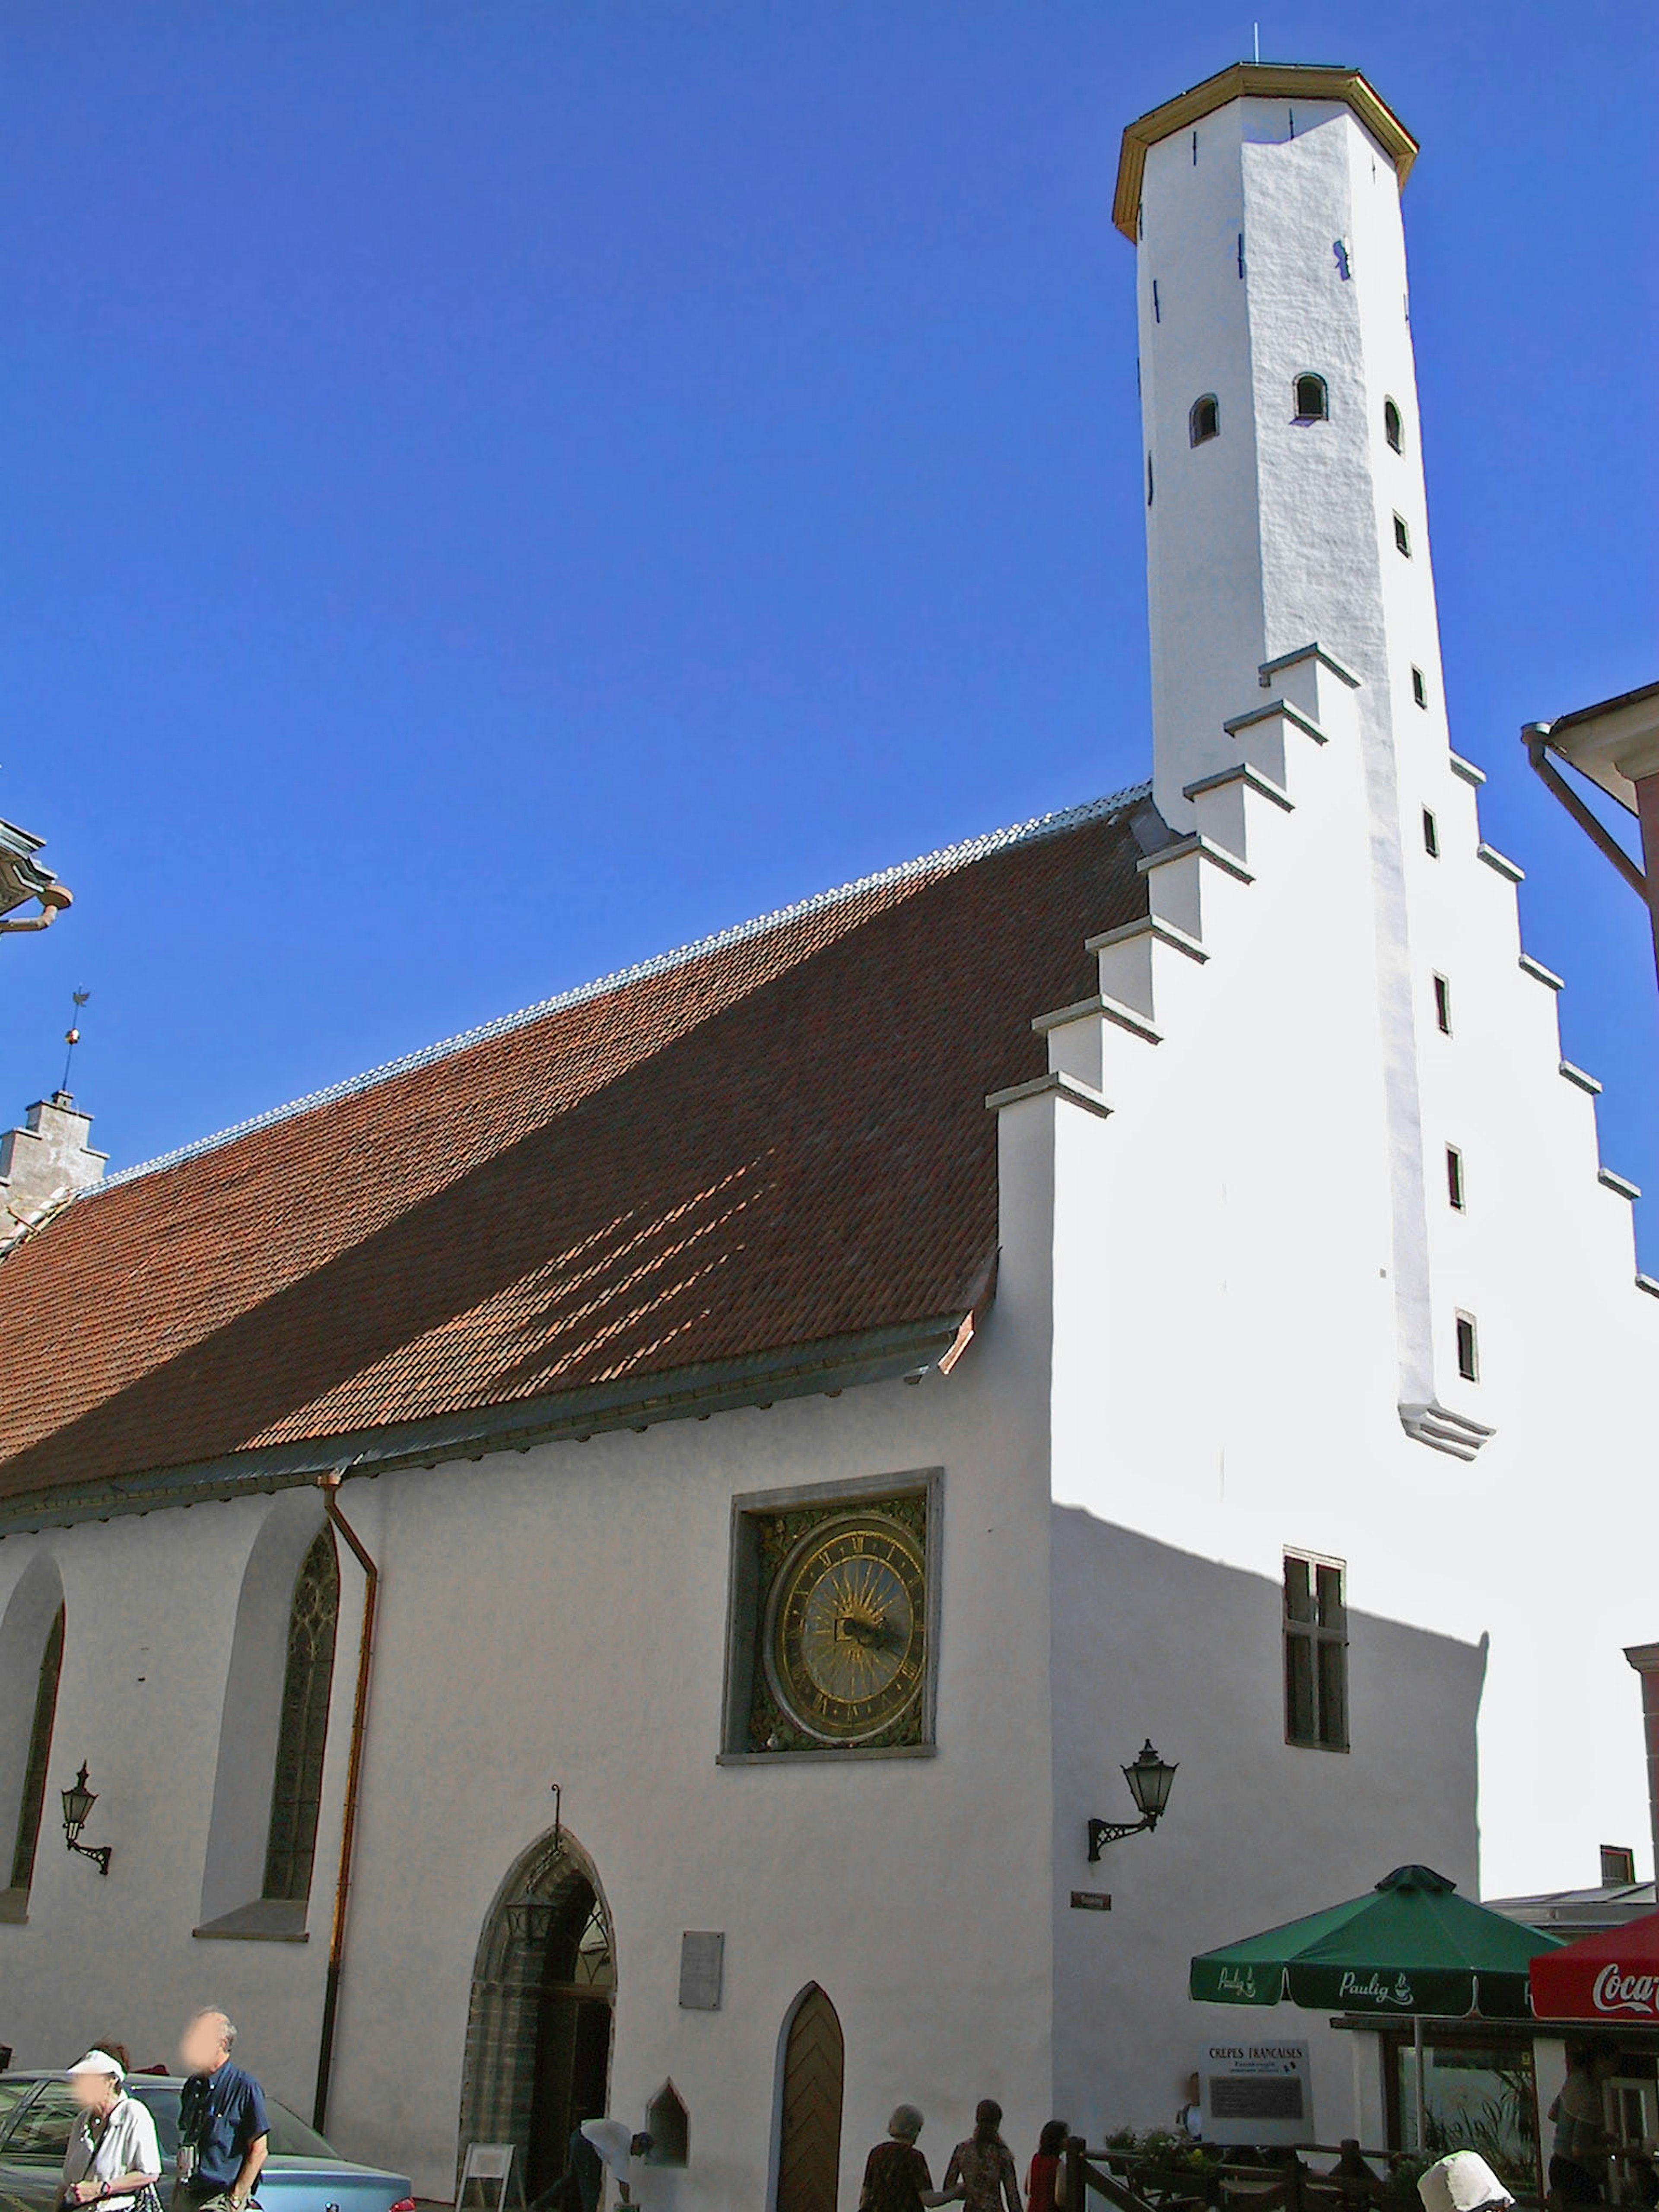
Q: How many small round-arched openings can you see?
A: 3